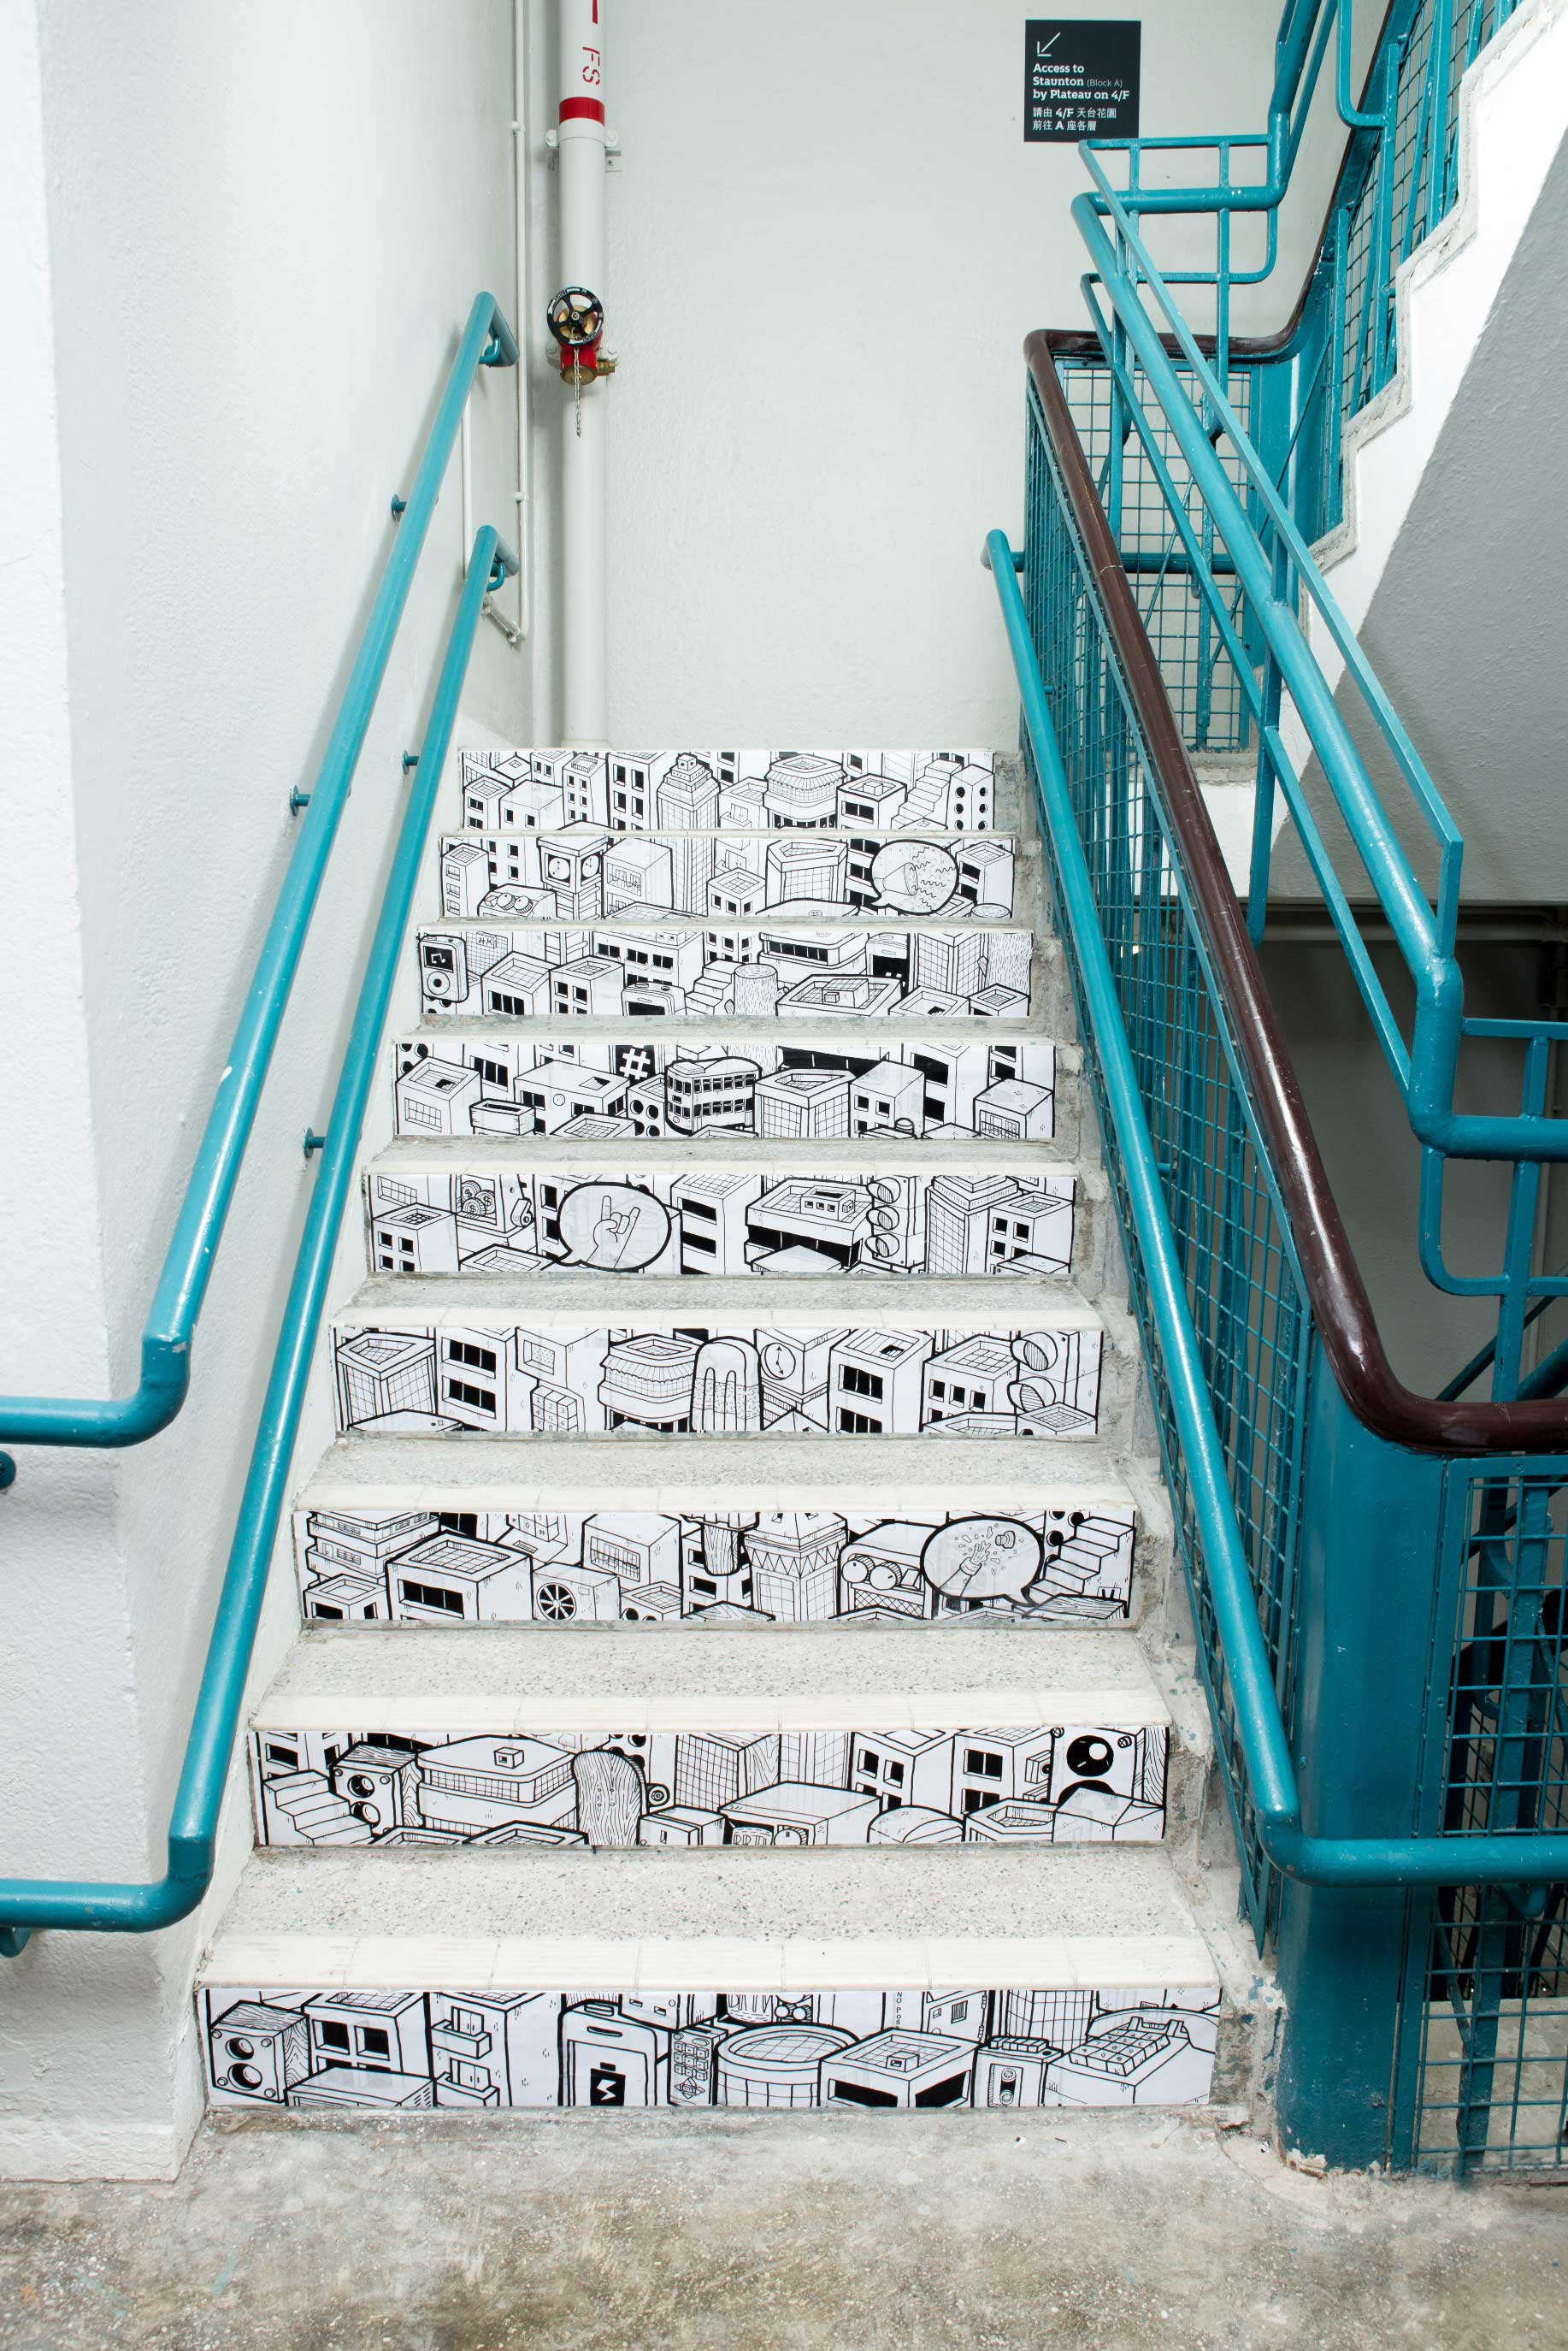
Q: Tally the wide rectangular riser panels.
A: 9